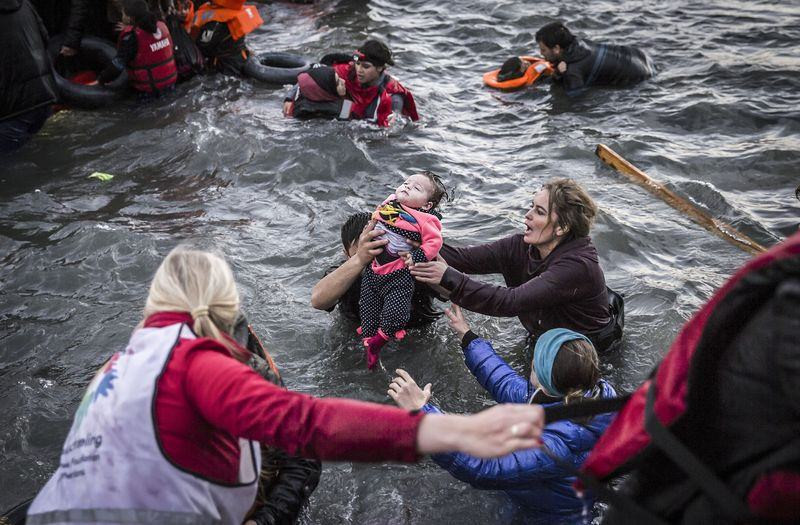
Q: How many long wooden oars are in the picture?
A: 1